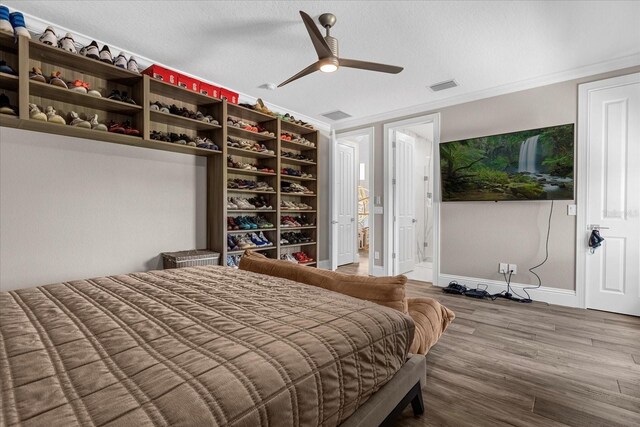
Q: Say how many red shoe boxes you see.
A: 4